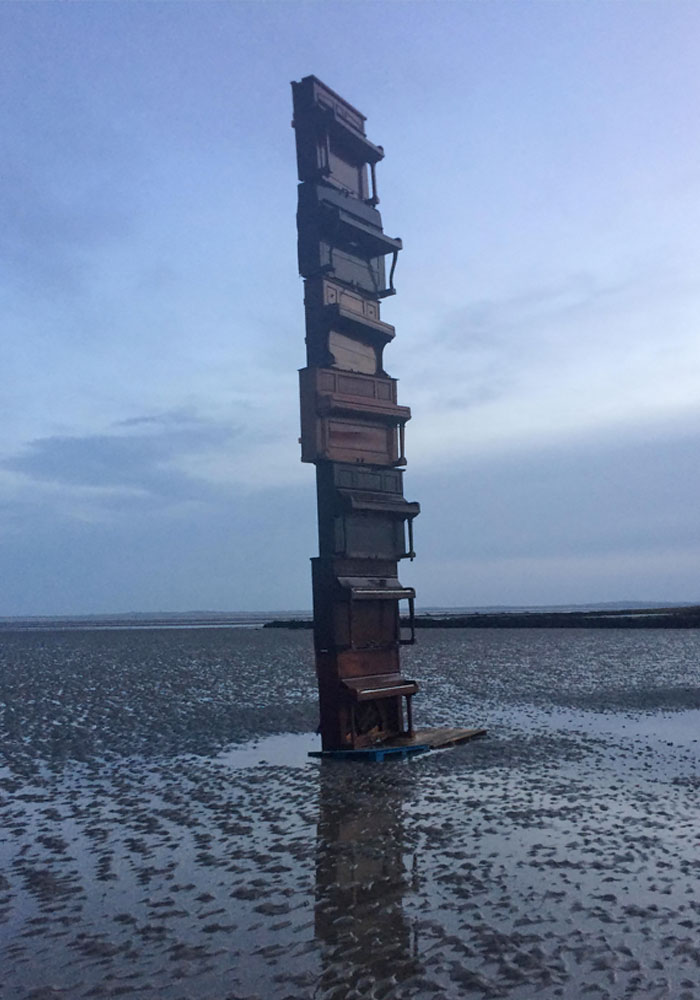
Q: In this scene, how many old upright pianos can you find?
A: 7